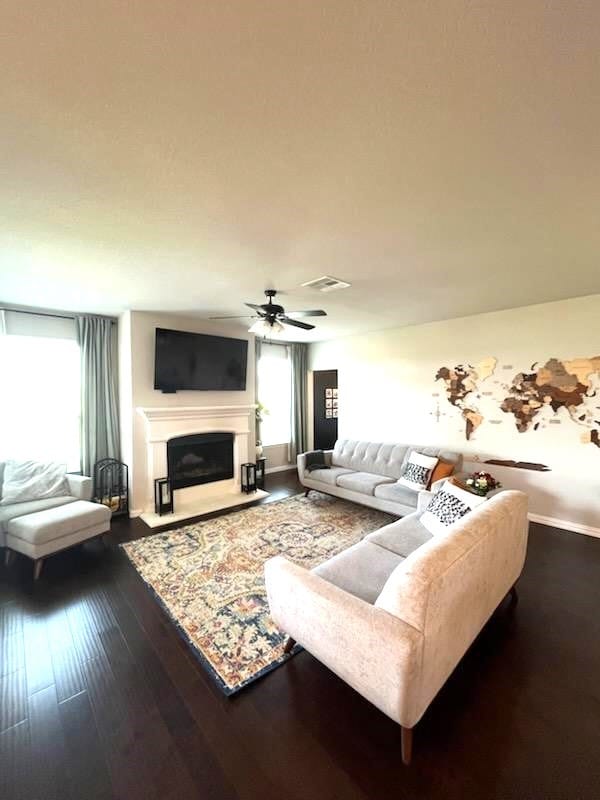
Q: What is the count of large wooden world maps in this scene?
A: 1